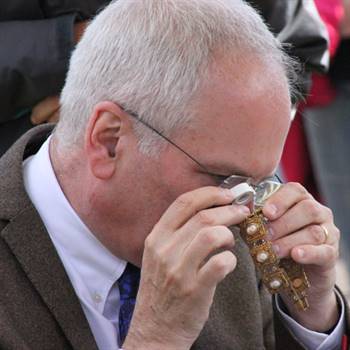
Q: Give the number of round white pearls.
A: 3